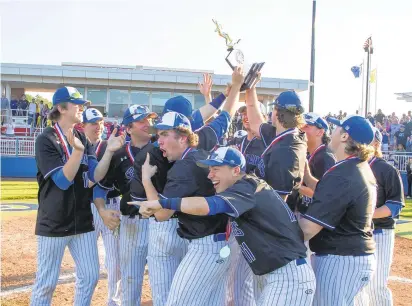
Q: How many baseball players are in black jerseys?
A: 11